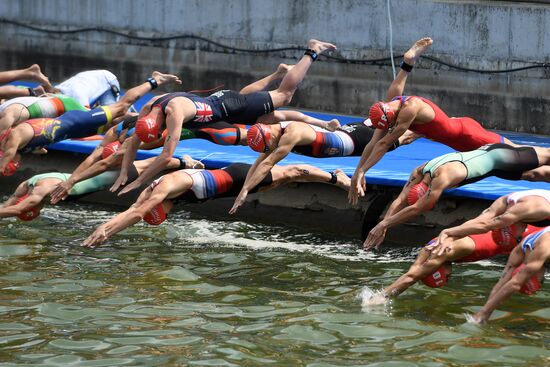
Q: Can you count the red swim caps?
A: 11